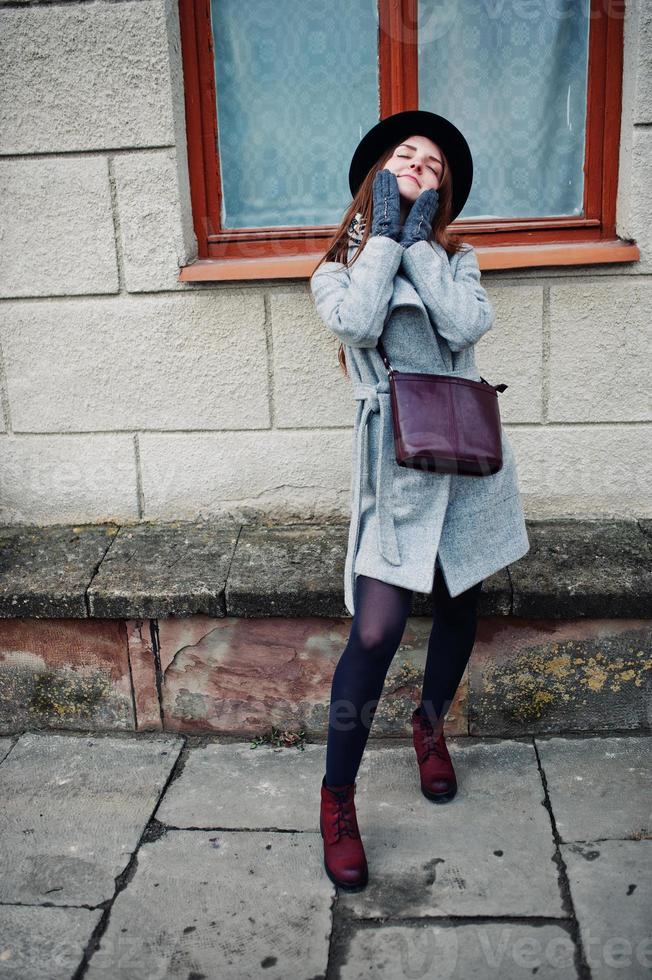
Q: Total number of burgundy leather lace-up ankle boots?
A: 2